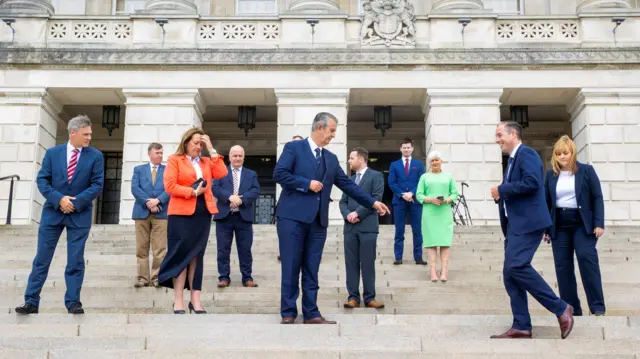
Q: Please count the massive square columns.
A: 5